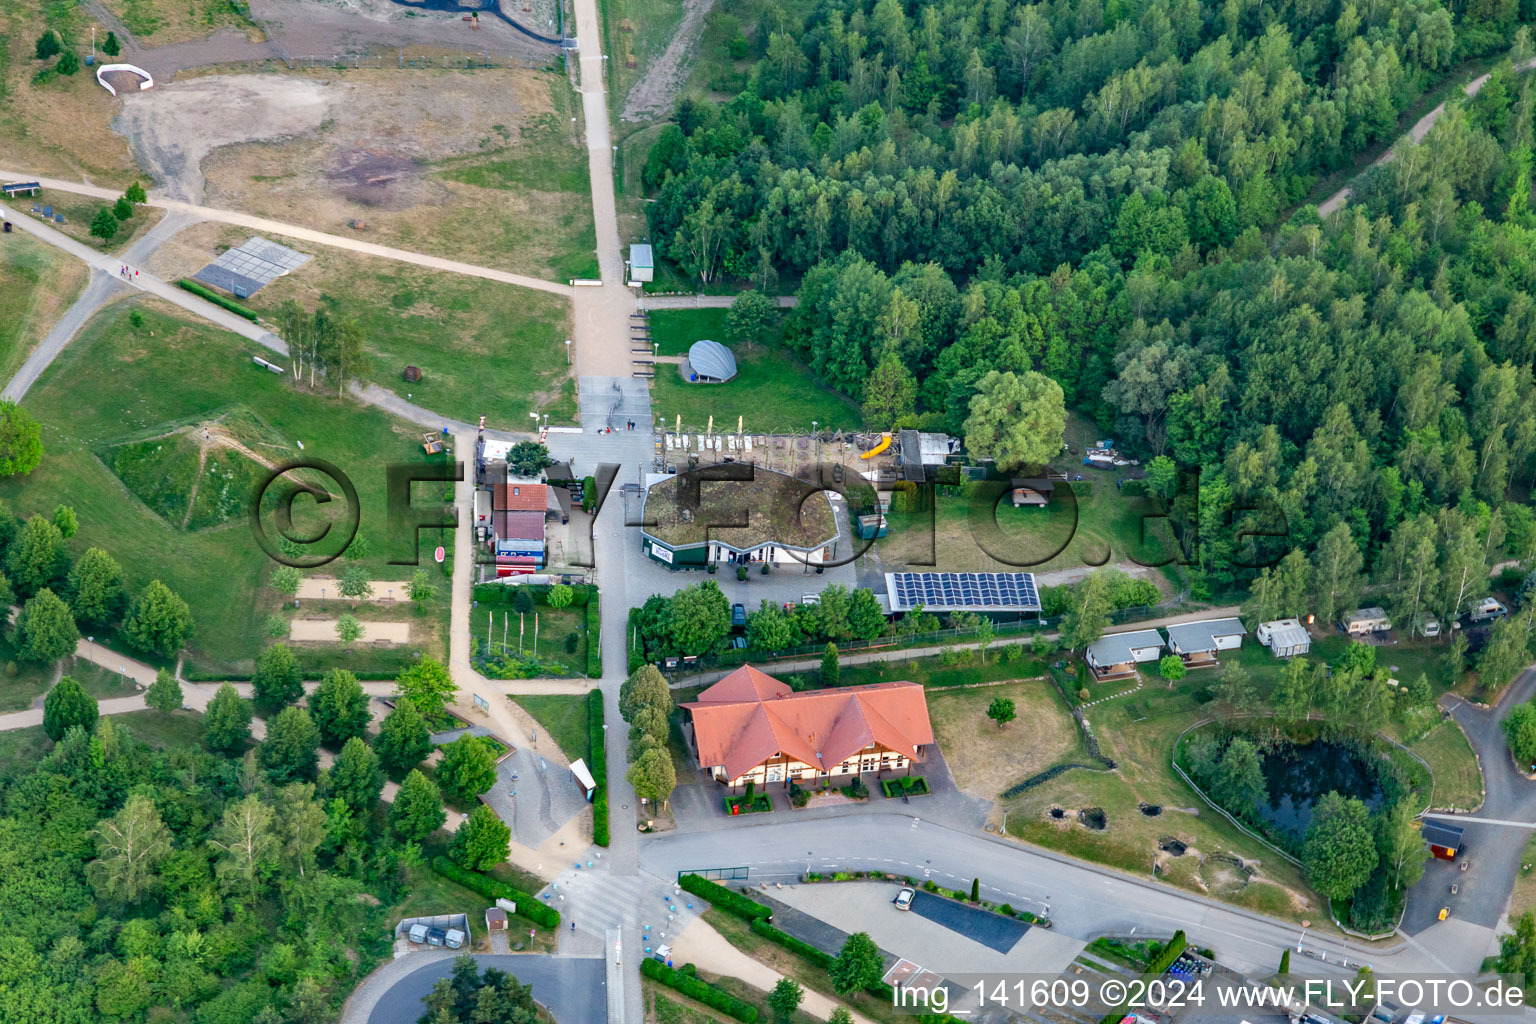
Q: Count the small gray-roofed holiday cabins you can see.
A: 2